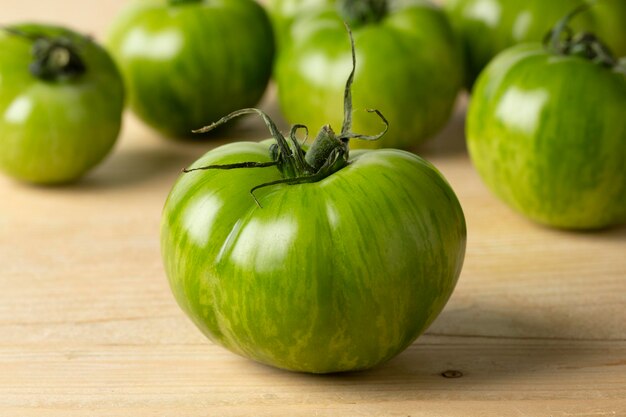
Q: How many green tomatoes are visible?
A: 7